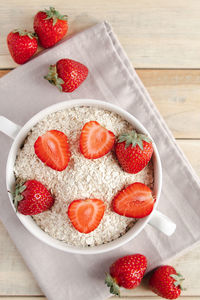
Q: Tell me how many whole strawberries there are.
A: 7